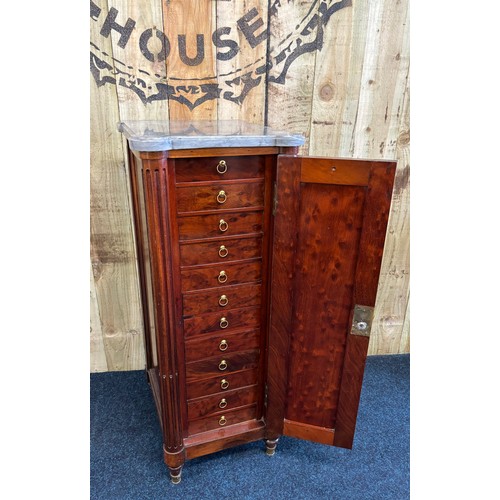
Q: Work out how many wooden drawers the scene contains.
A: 12